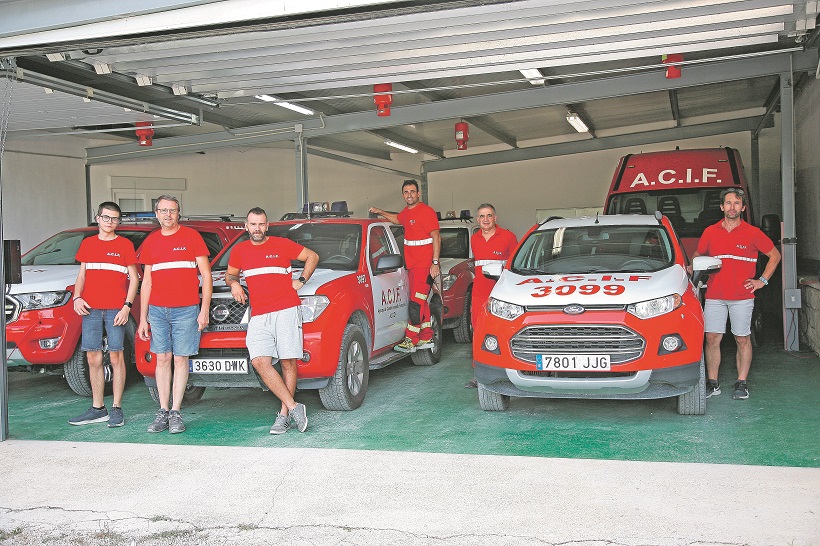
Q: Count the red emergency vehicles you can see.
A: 5